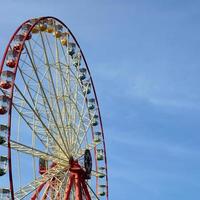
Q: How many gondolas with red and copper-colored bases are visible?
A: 5